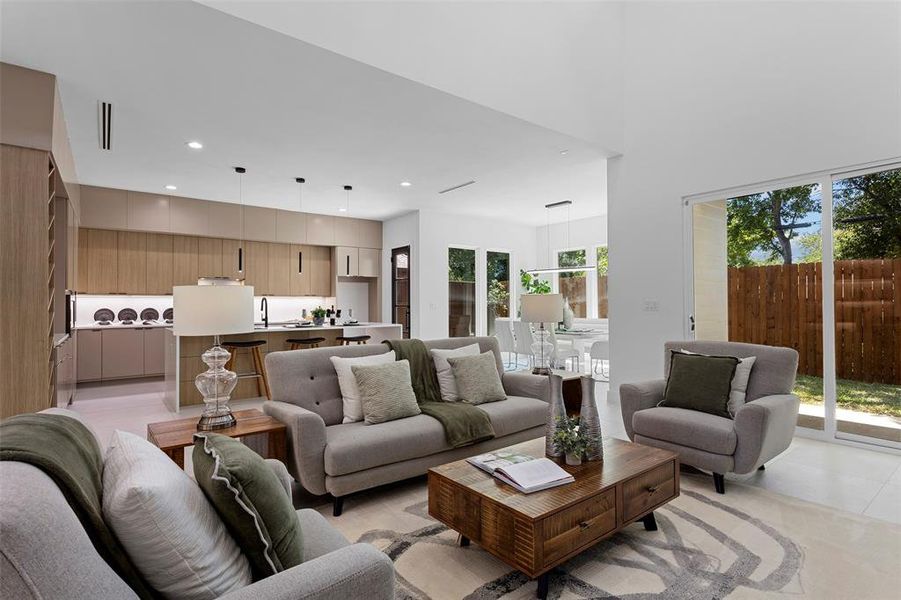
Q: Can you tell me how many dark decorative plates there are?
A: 4